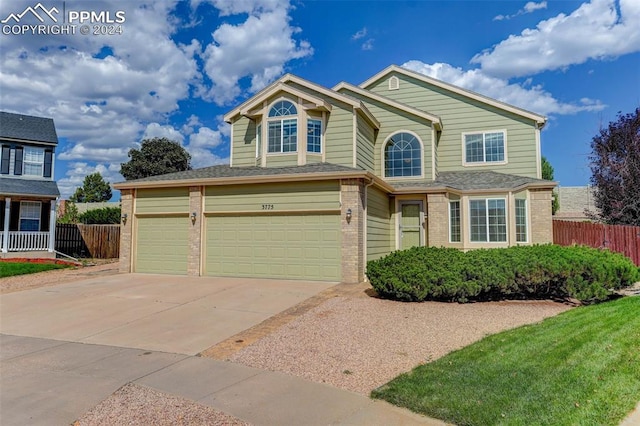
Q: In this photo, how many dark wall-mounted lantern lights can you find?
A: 3